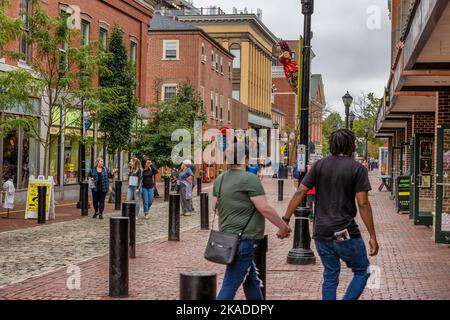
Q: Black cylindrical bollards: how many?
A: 12